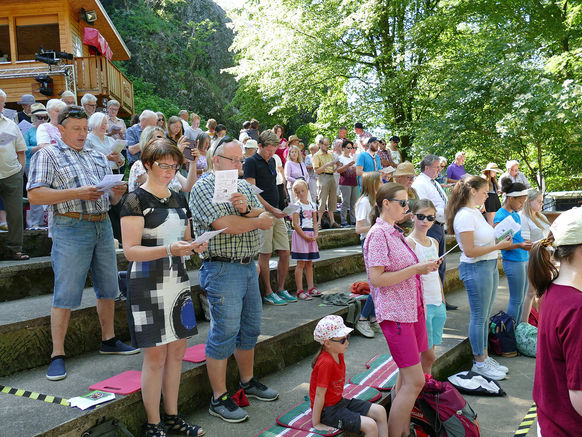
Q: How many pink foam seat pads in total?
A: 2